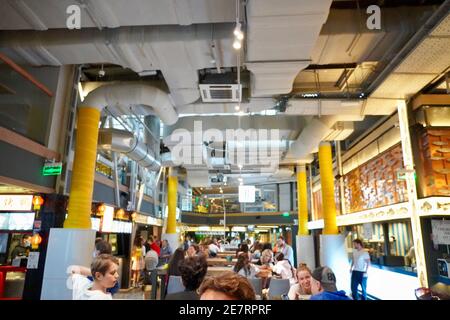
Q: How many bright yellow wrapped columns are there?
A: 4